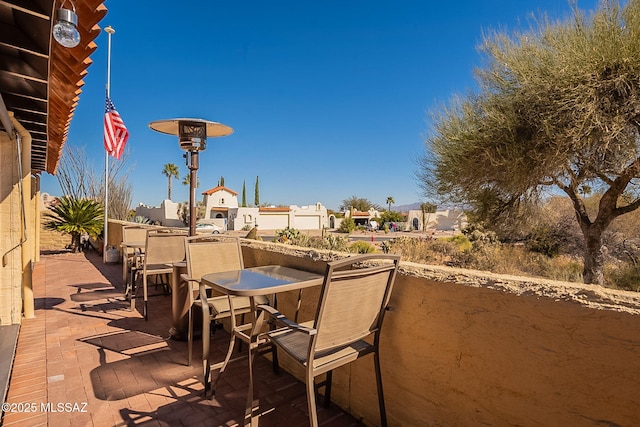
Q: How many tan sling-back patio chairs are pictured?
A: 4